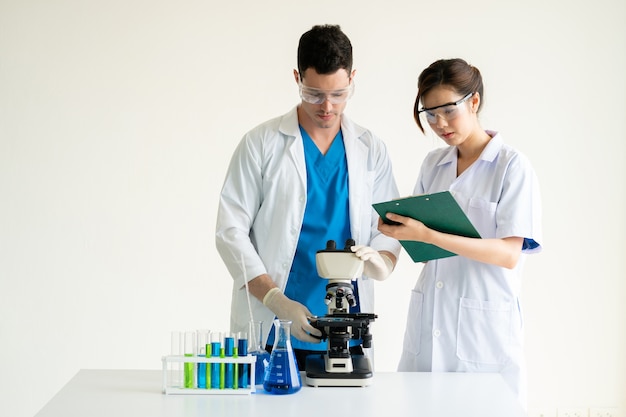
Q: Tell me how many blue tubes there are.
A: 4